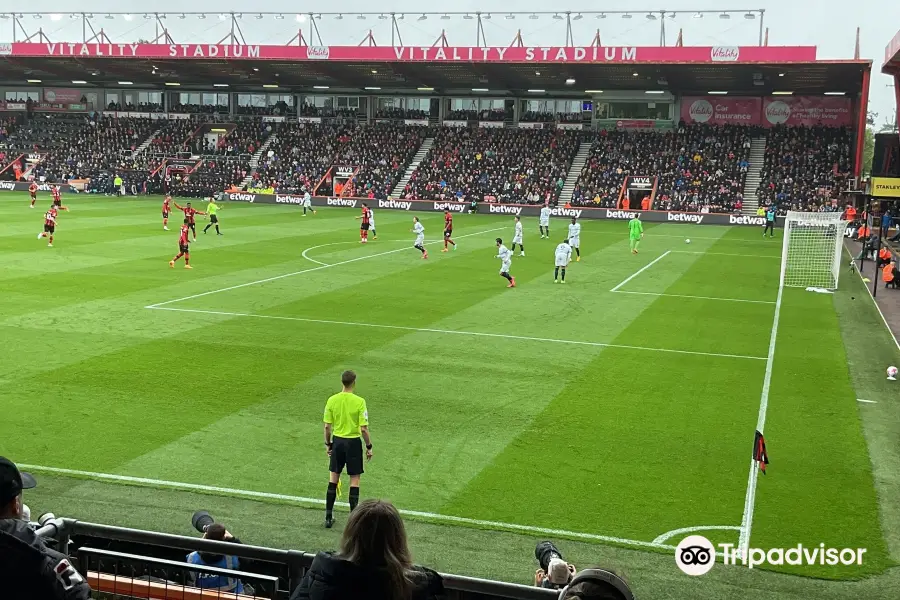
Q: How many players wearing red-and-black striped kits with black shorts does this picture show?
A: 8